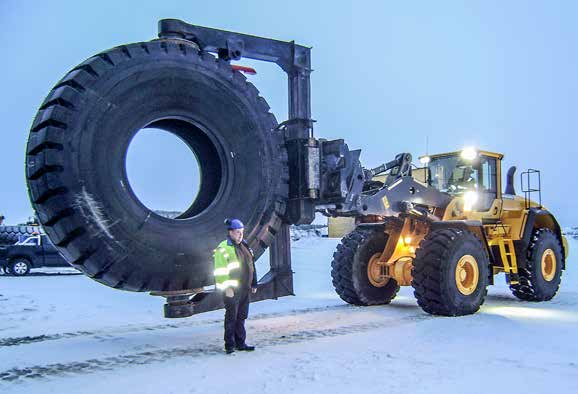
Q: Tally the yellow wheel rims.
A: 3